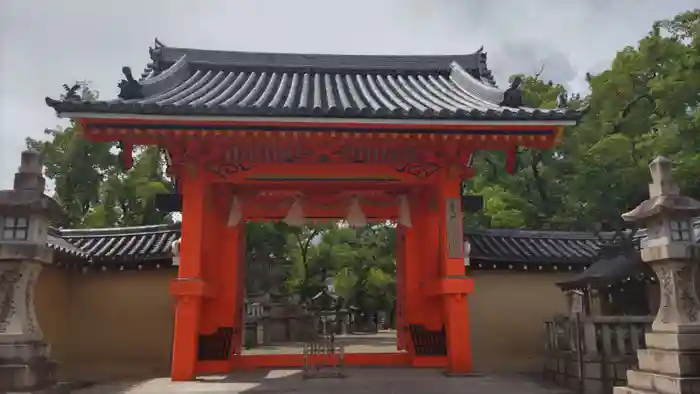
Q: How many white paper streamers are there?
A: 4